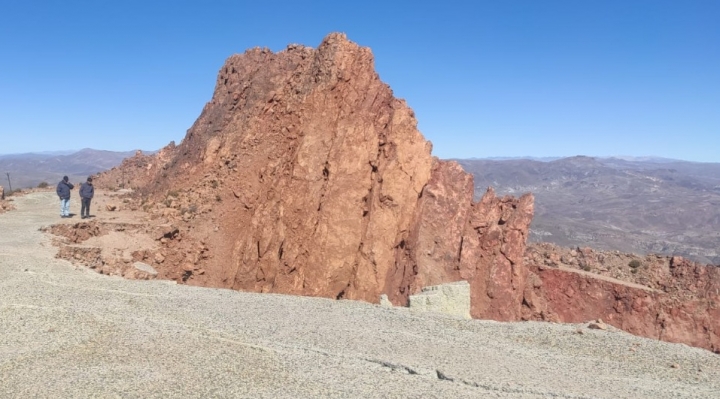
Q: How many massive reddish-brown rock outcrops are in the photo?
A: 1